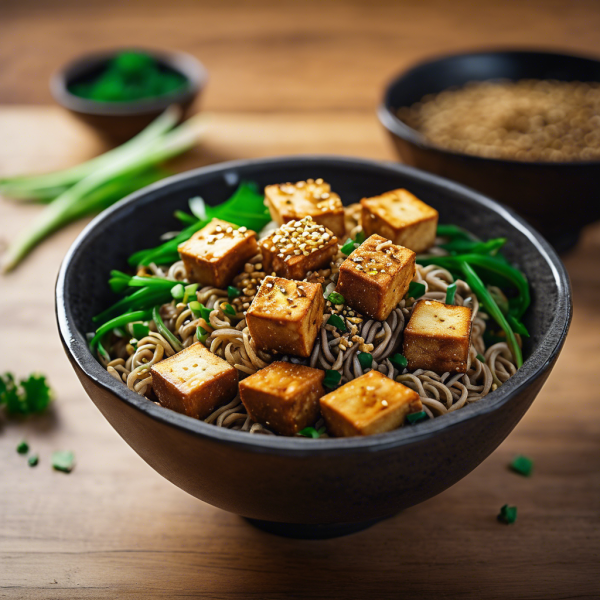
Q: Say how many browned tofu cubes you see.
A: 10